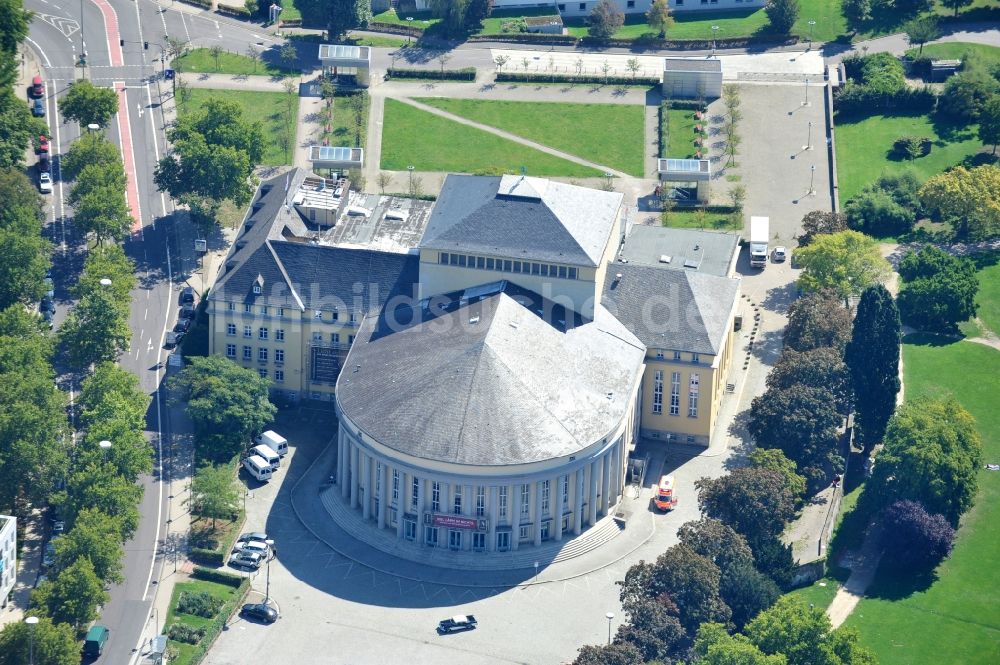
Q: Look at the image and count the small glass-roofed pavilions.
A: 3